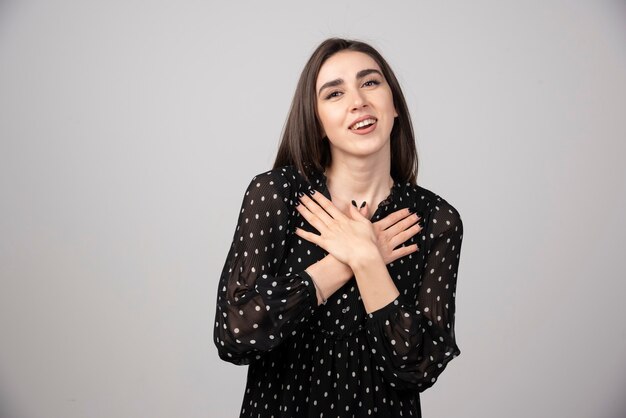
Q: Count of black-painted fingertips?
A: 10